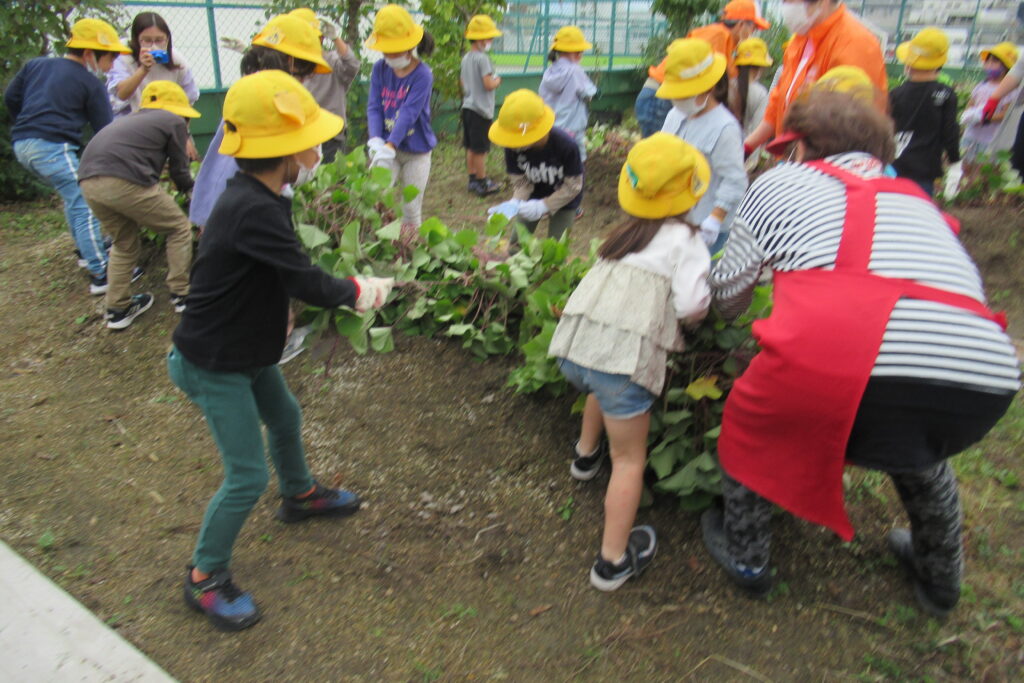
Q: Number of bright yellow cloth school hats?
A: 15